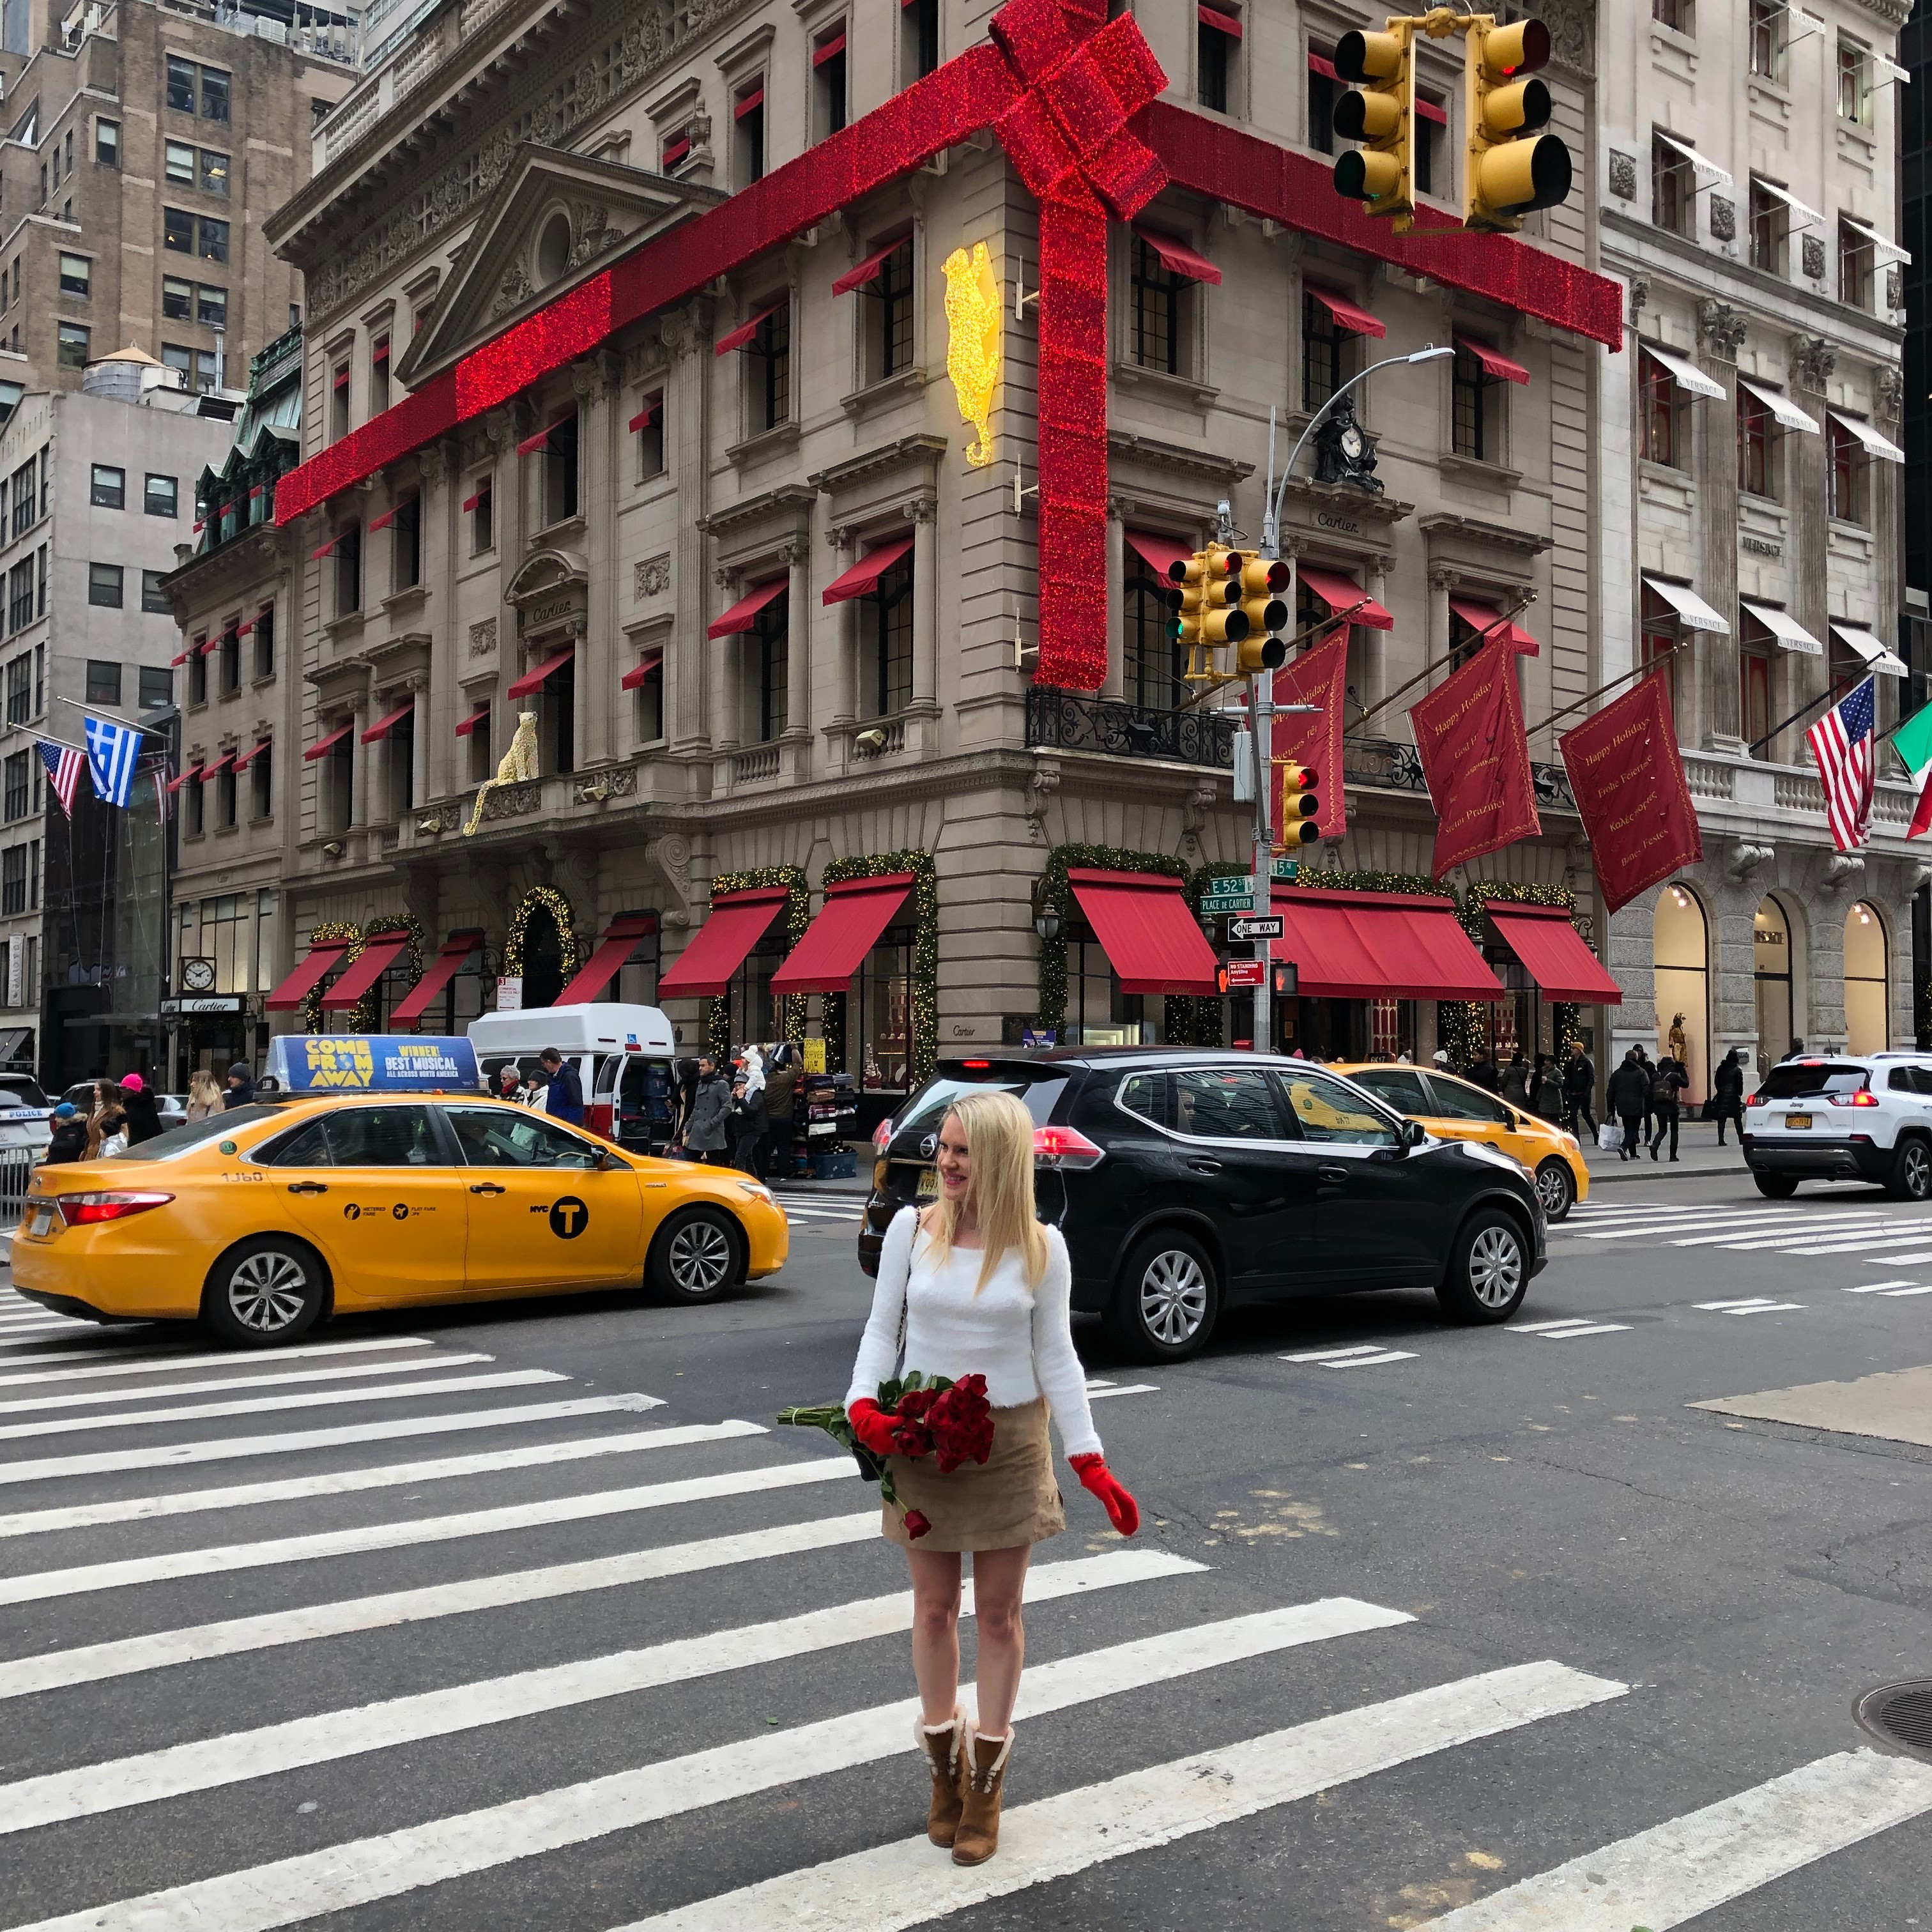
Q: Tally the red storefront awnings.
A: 9